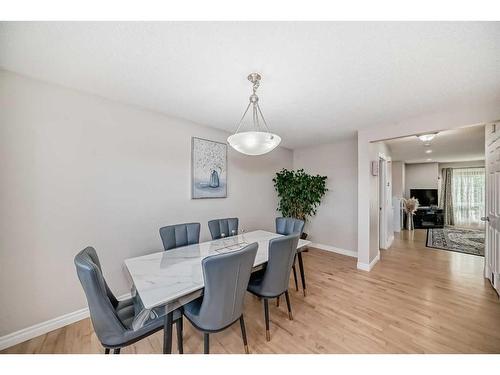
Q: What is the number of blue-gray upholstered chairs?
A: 6